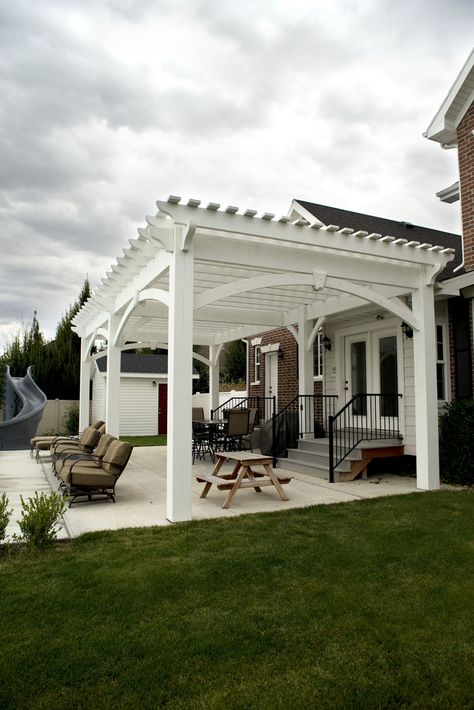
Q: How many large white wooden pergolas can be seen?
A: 1